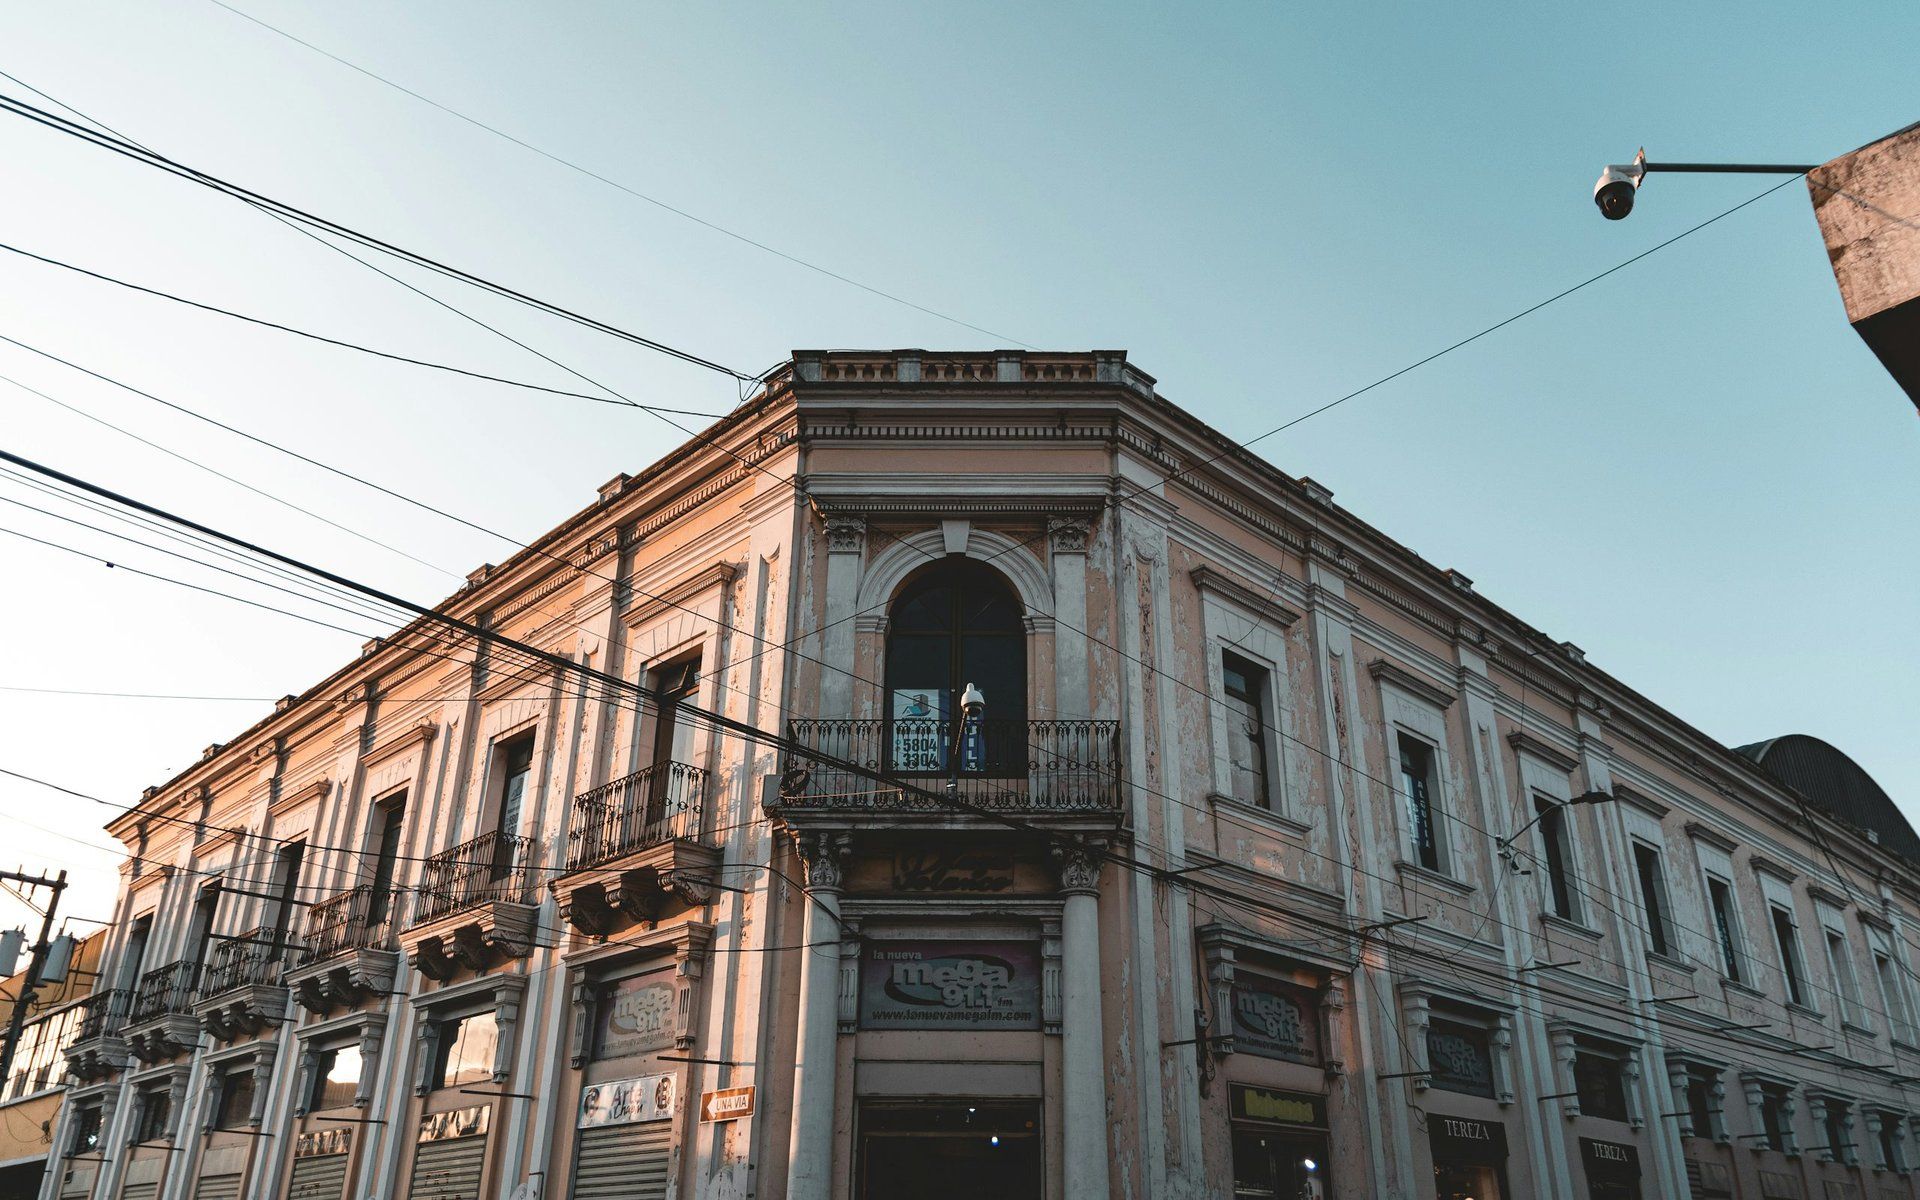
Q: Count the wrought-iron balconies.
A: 7